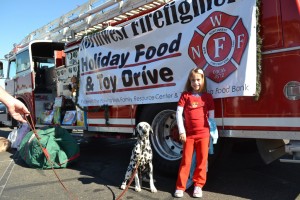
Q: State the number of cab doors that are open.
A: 1